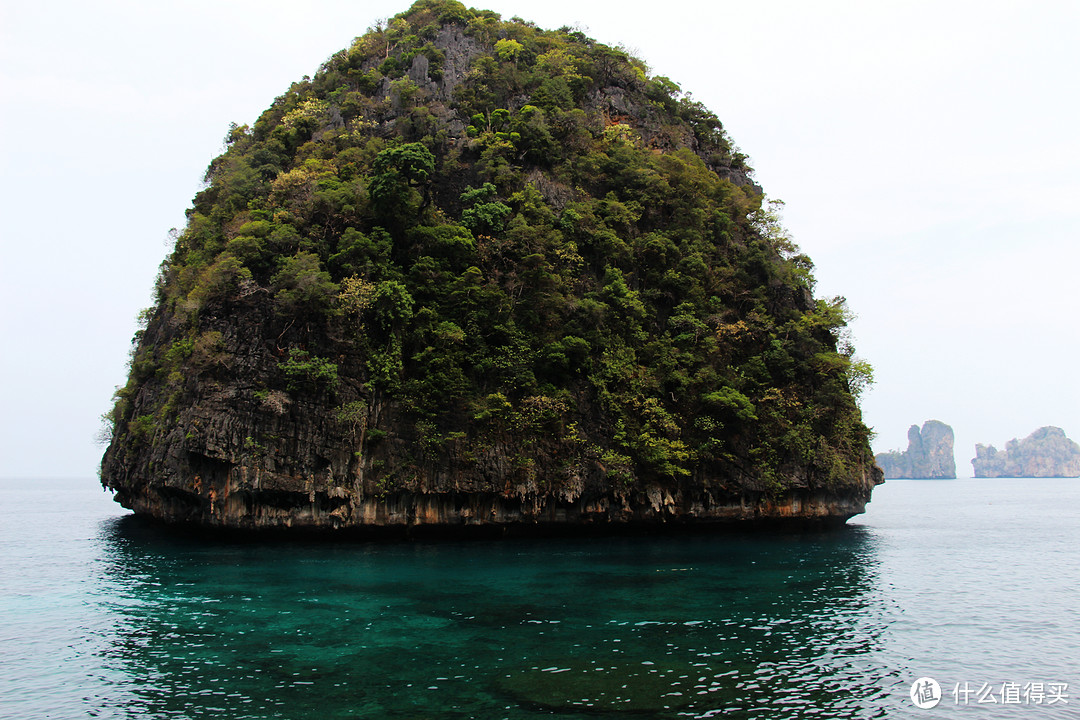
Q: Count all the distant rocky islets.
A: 2